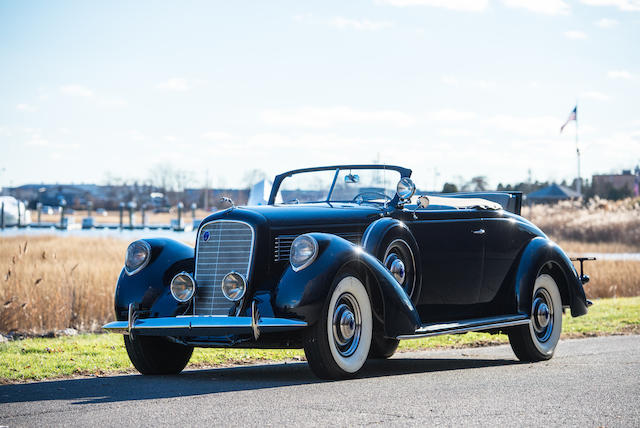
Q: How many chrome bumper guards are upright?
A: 2